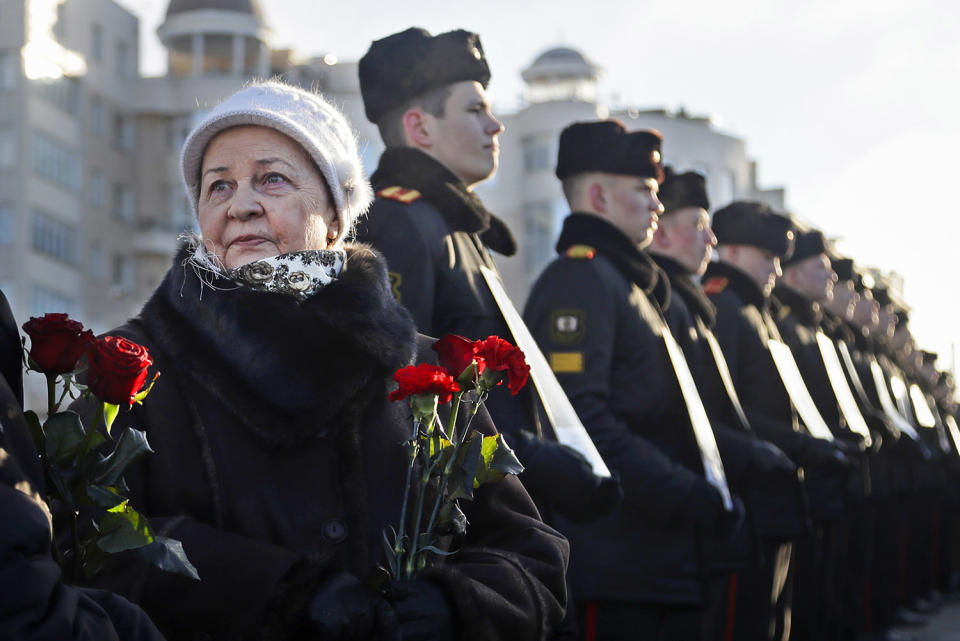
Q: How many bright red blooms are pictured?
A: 5